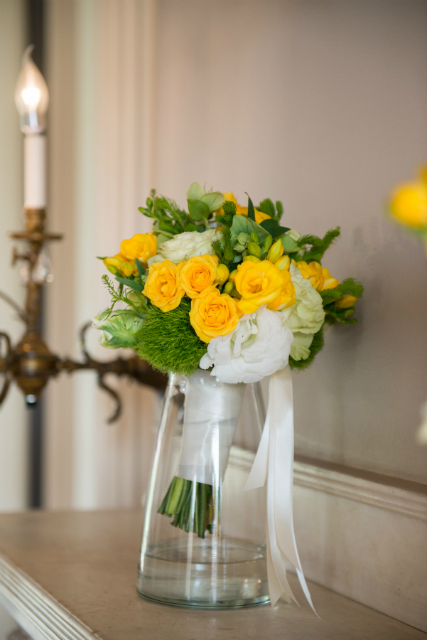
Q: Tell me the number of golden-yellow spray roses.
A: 3